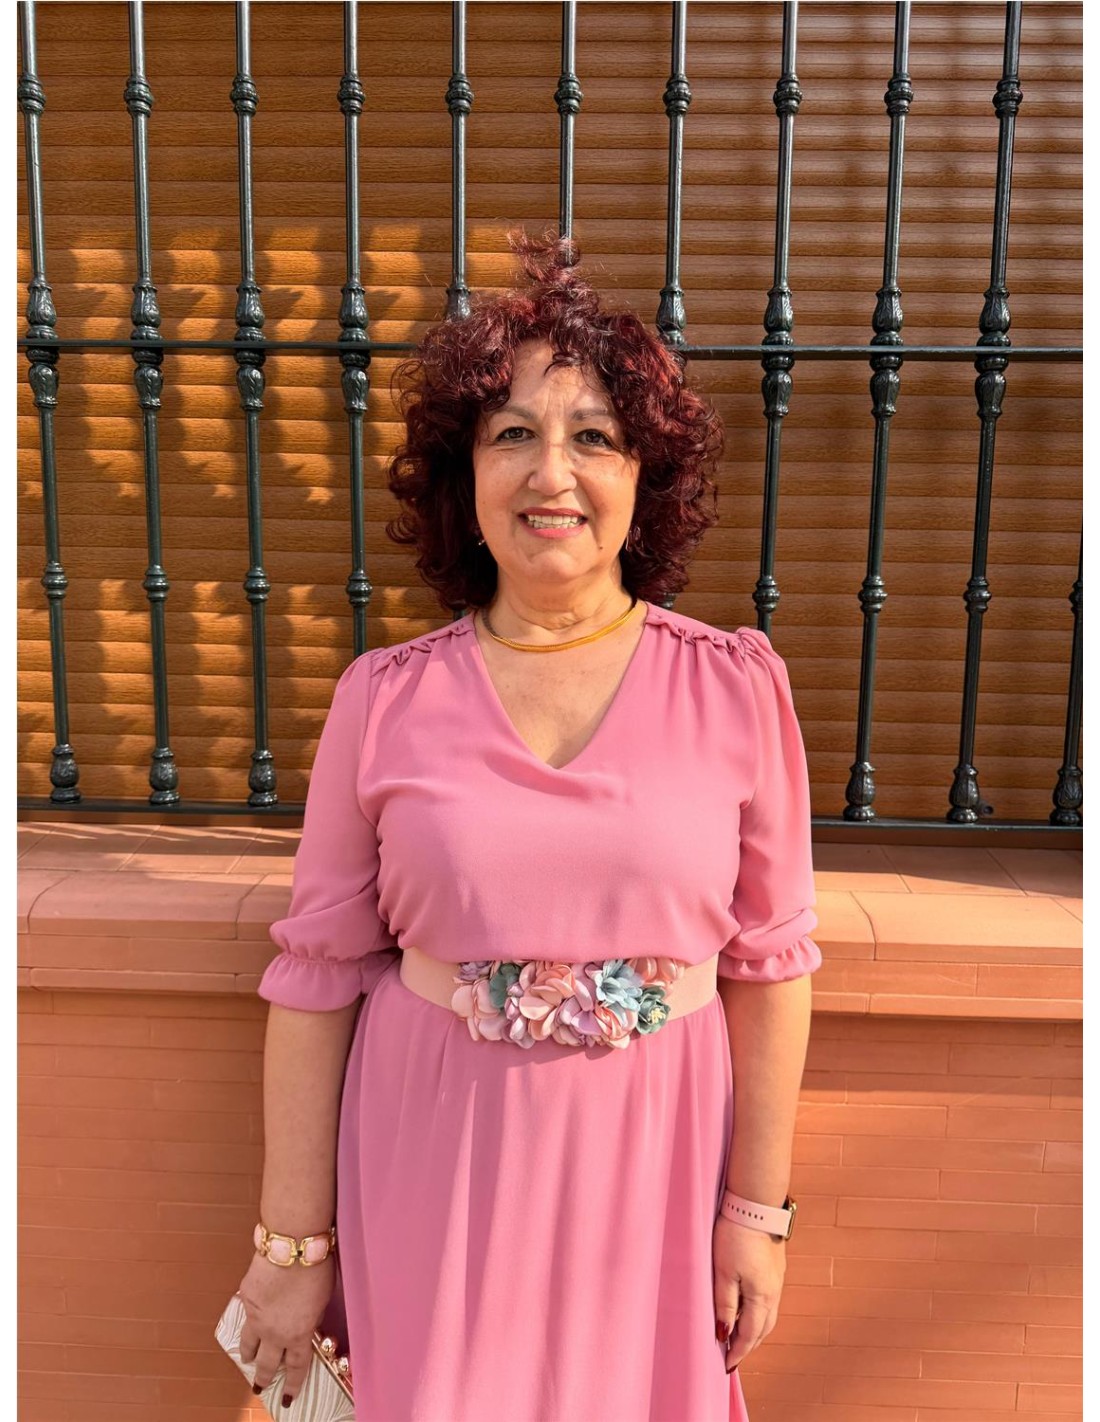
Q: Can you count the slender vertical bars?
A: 11